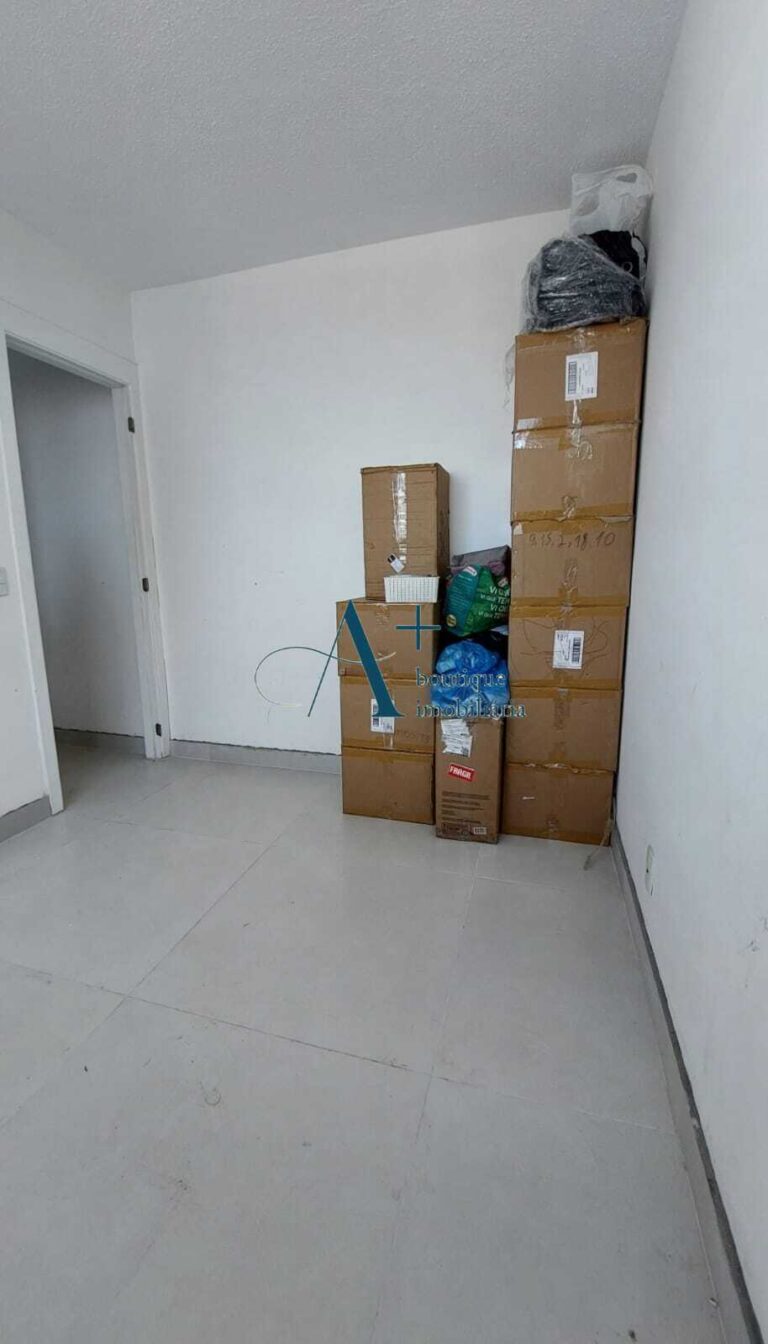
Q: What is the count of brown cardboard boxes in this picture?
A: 11